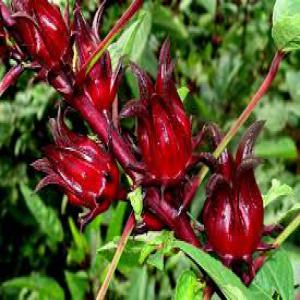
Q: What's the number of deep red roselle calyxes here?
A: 5